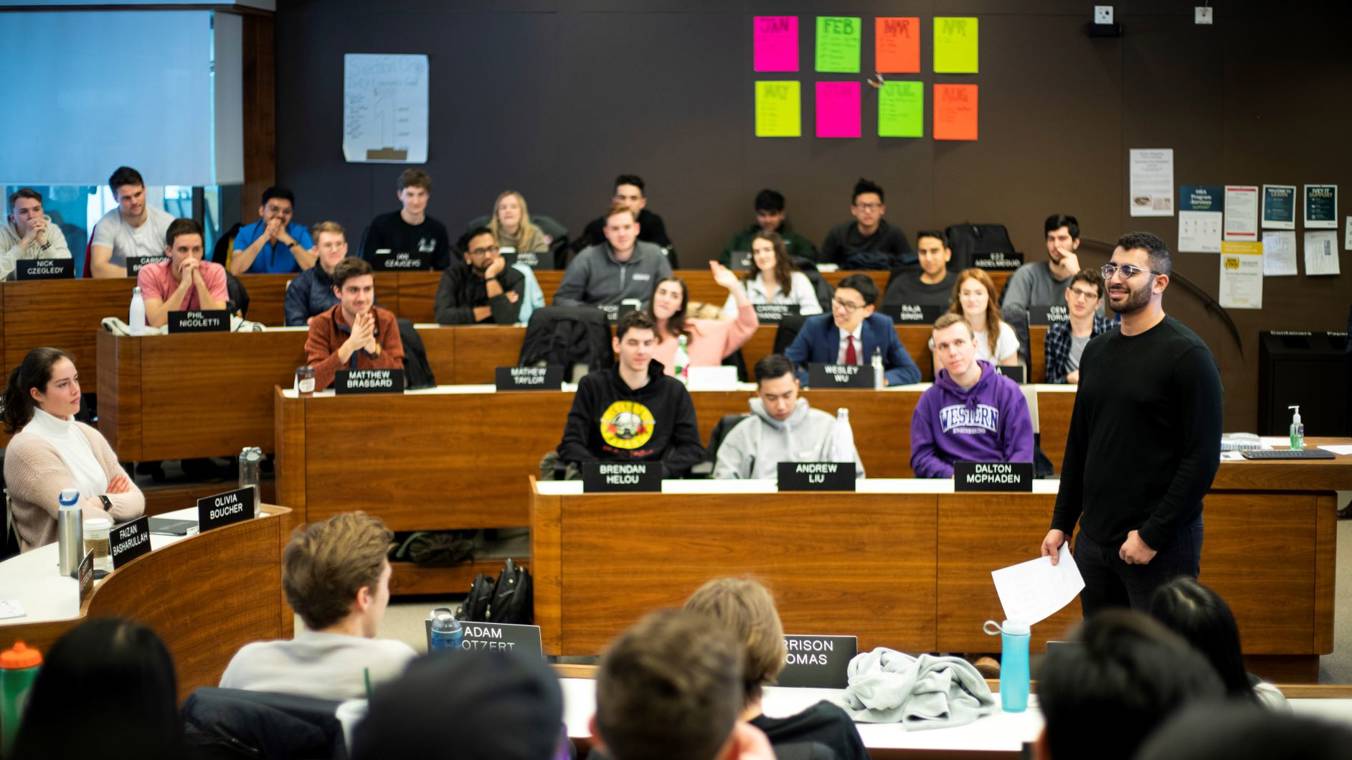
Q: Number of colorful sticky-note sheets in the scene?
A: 8